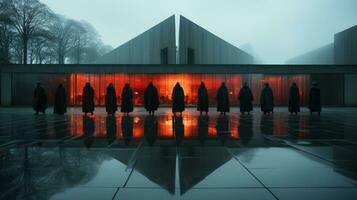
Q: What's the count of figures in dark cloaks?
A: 13